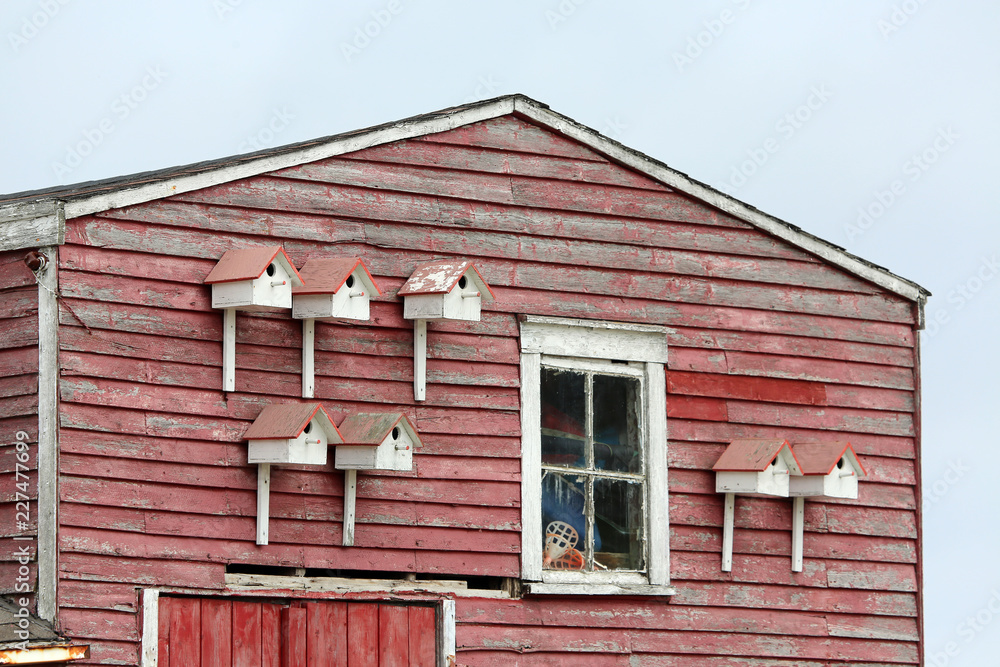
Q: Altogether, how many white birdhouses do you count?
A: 7